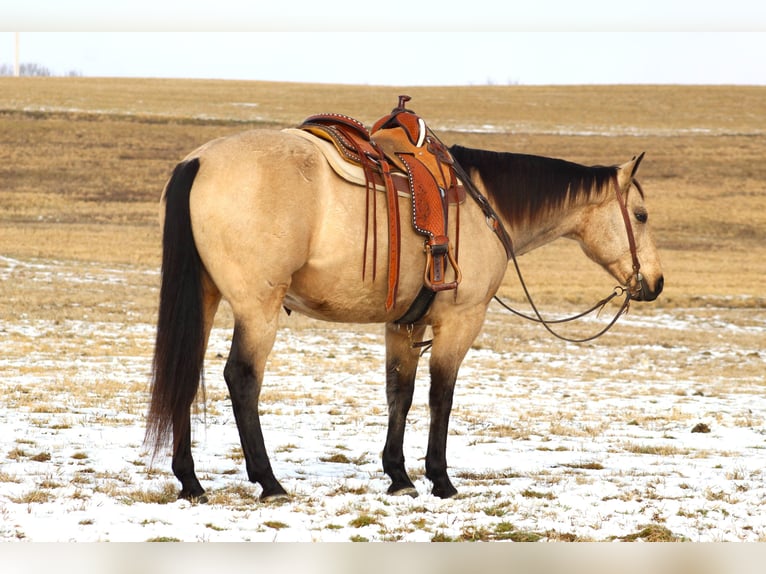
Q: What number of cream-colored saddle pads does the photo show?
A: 1